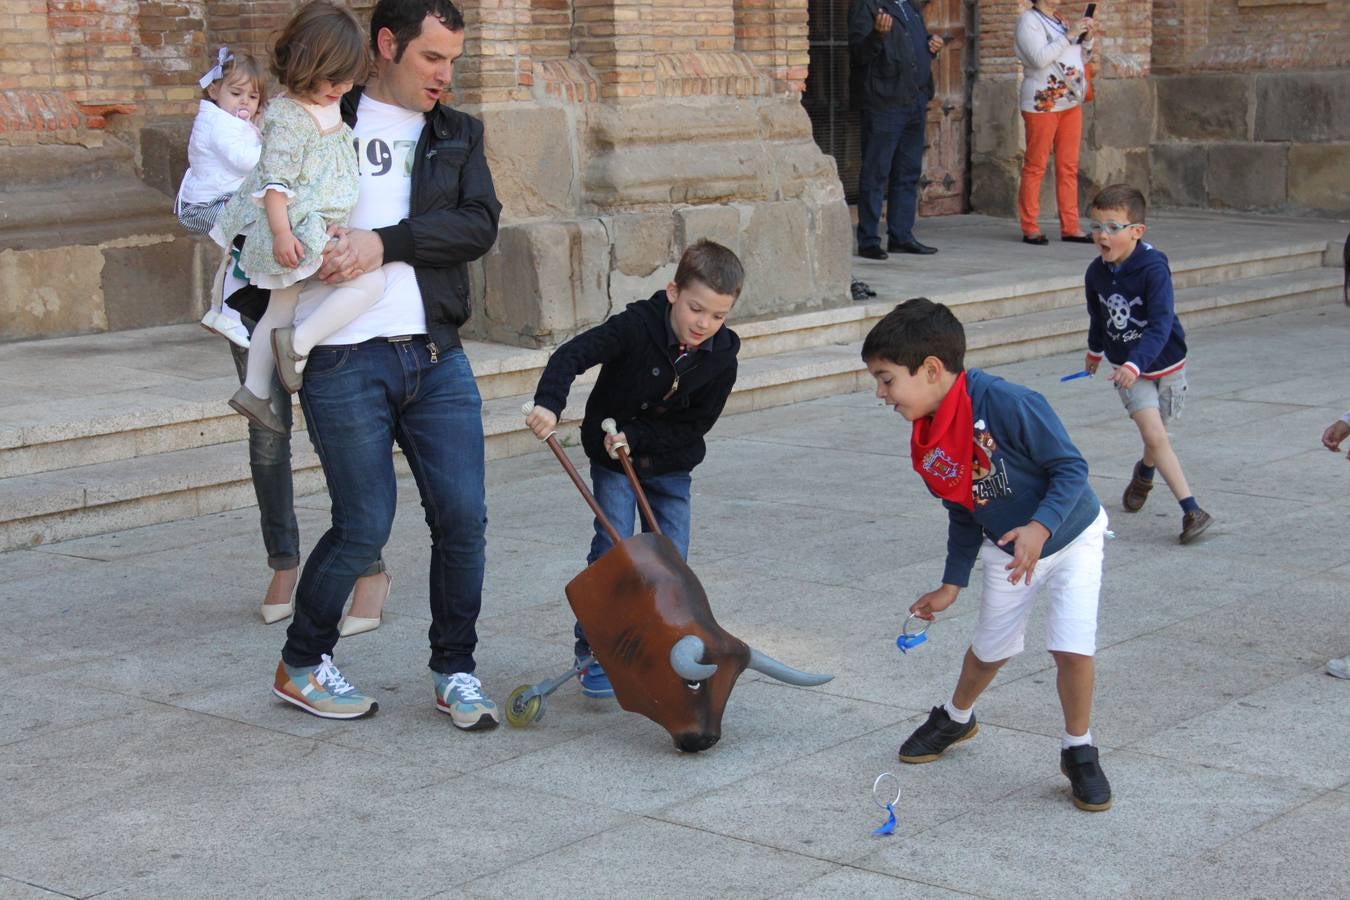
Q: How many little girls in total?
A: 2